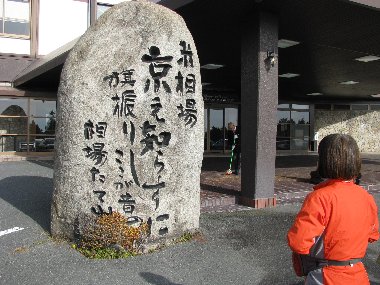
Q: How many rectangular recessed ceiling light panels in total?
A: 8